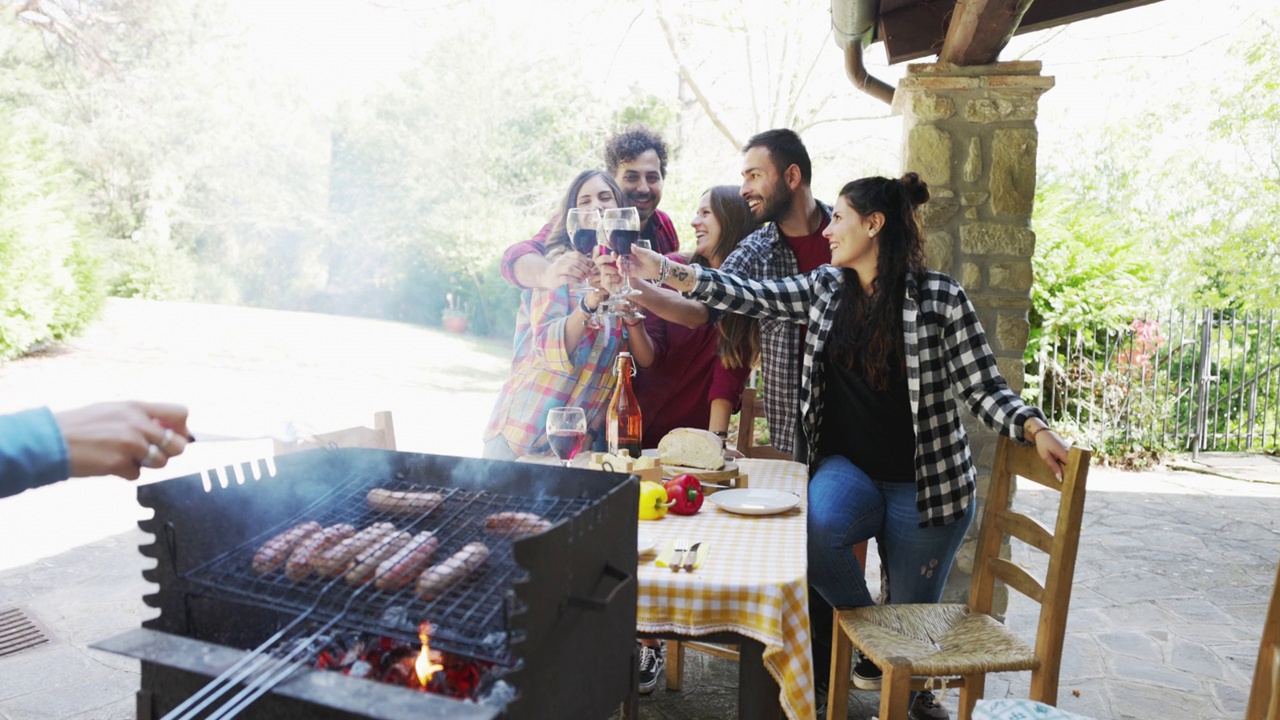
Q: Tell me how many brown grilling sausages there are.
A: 8